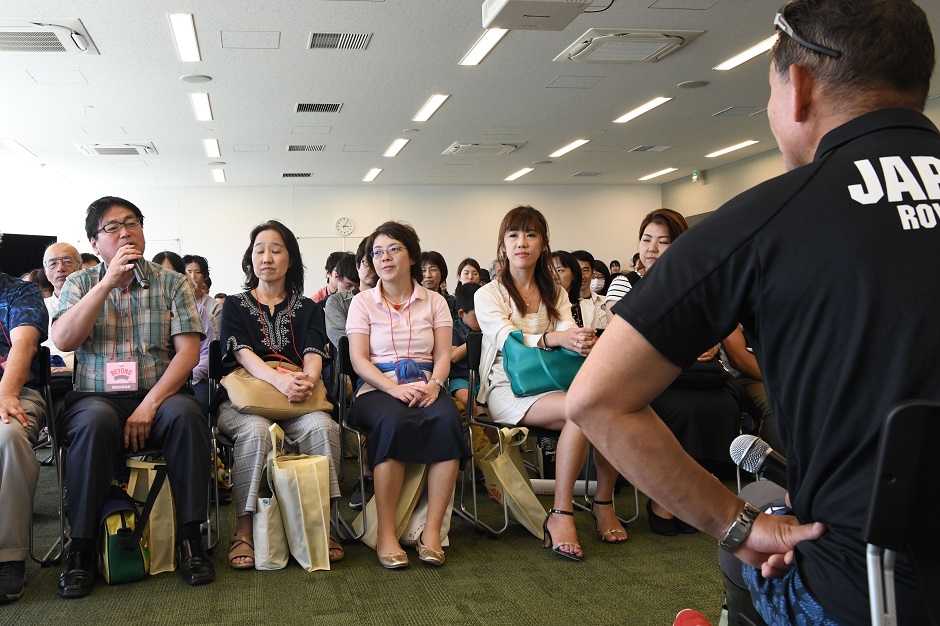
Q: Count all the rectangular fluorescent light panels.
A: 14